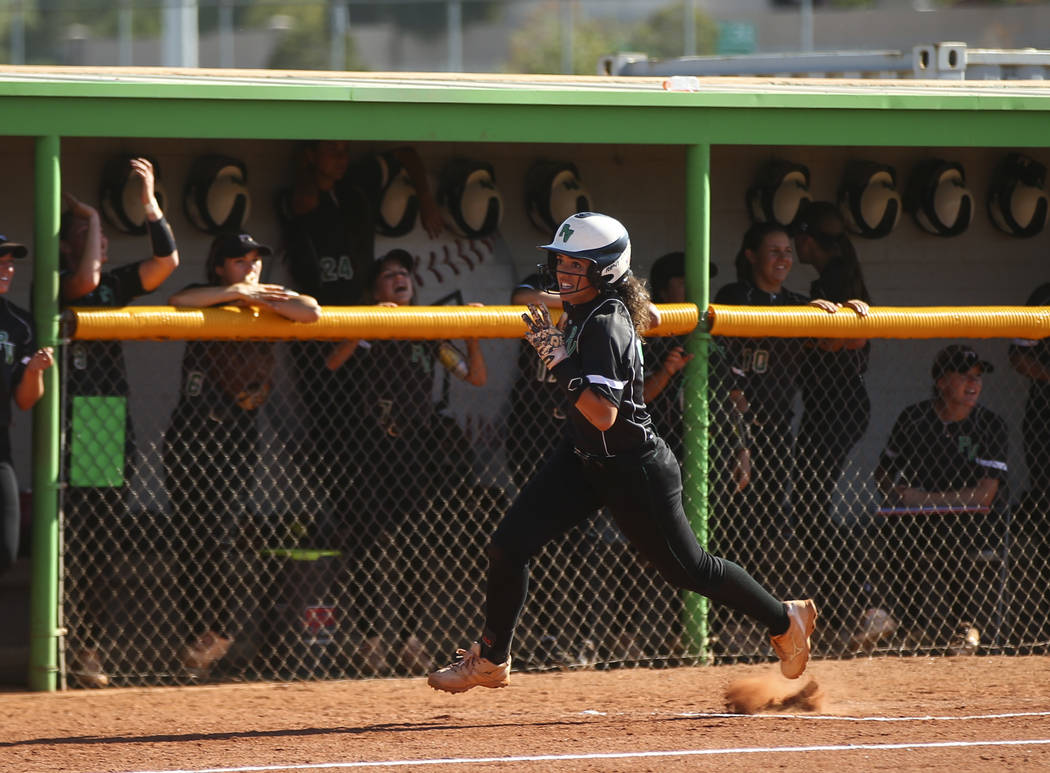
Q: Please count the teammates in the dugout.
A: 11